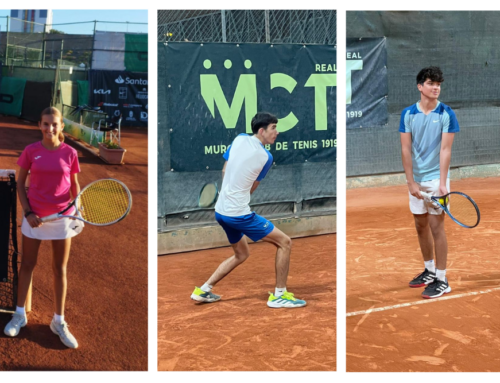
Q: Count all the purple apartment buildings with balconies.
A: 0